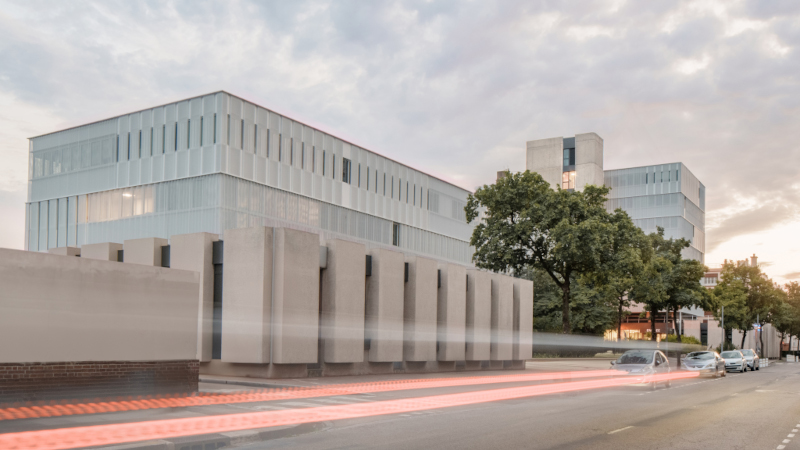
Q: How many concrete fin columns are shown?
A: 13